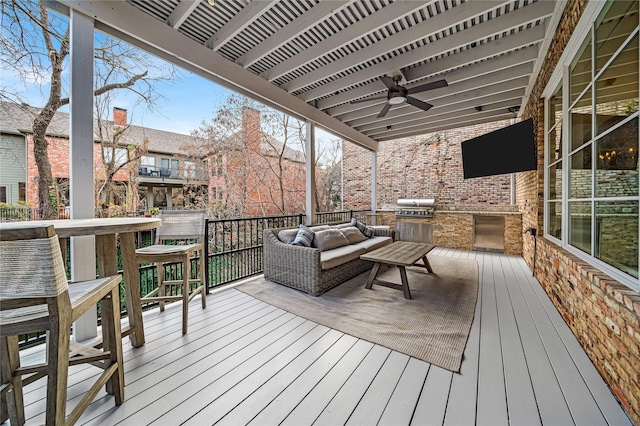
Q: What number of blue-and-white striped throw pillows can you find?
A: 2